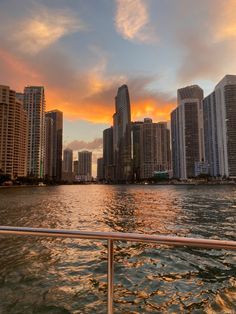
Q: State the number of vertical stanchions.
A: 1